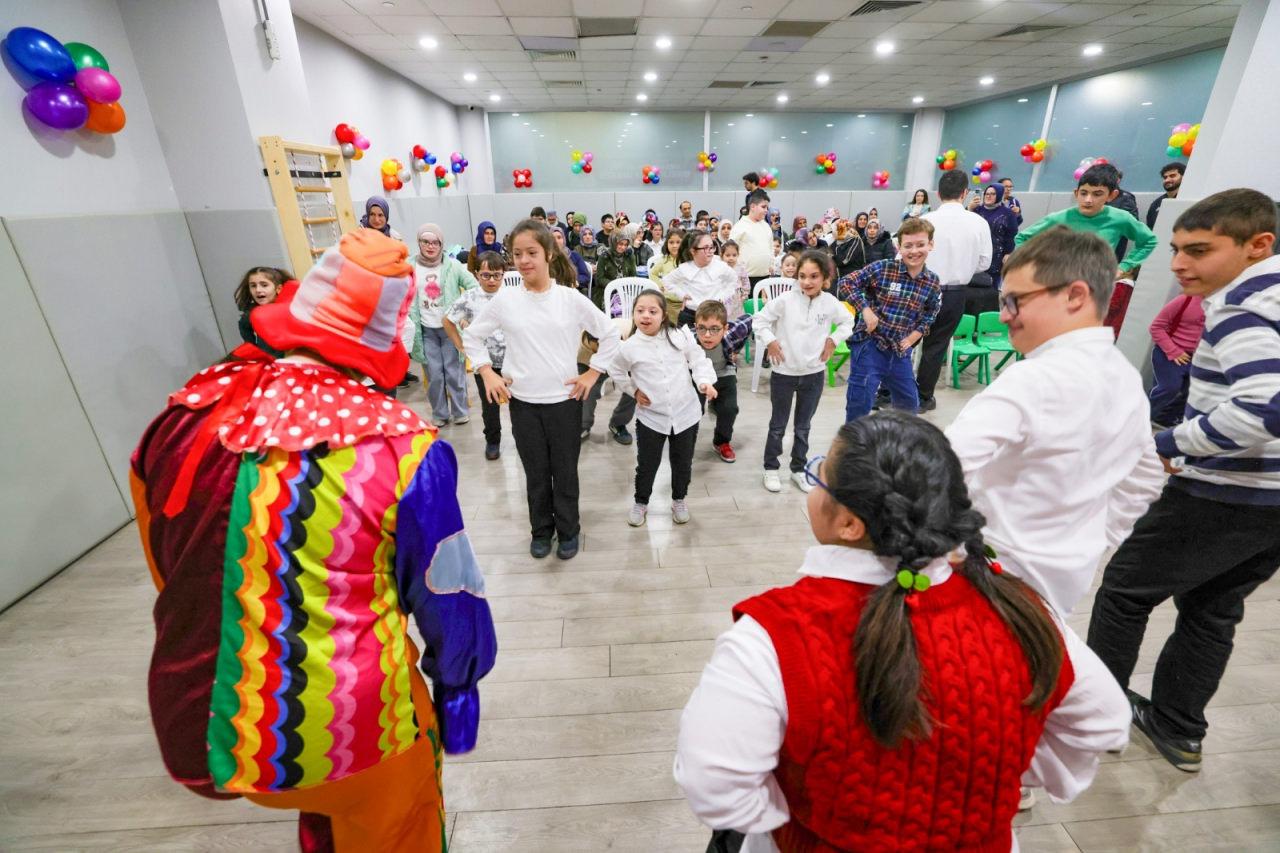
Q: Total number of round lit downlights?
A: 12